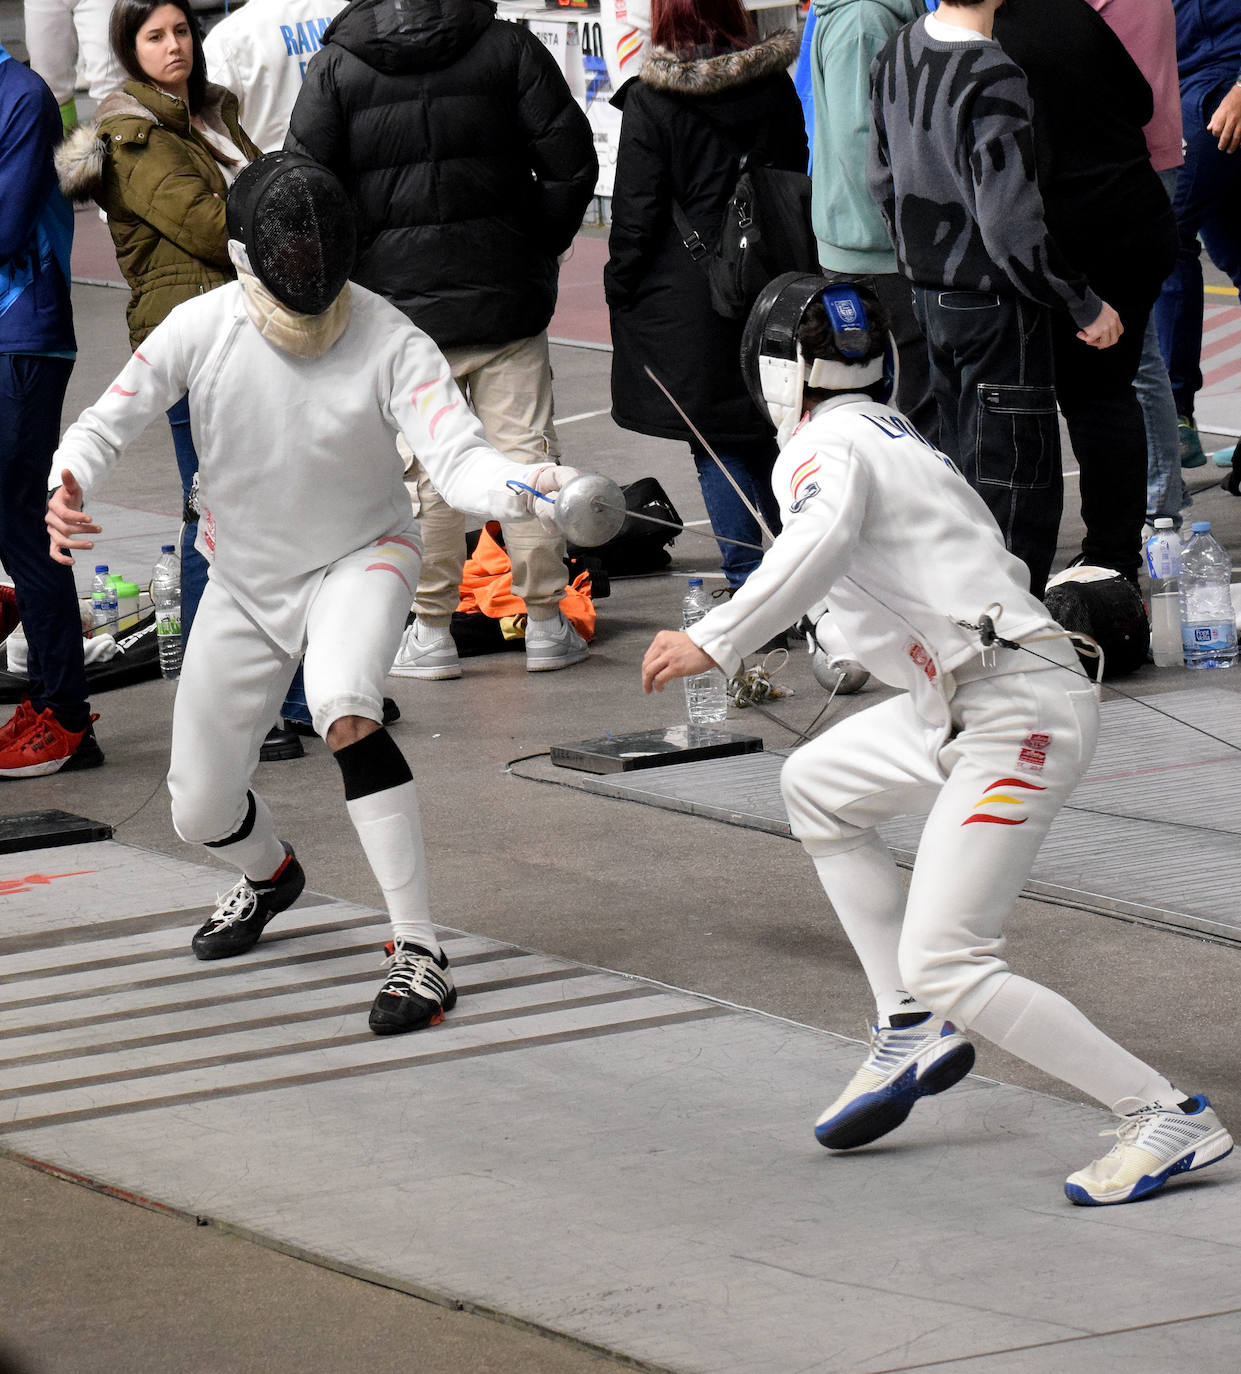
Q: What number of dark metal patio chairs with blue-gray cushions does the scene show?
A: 0